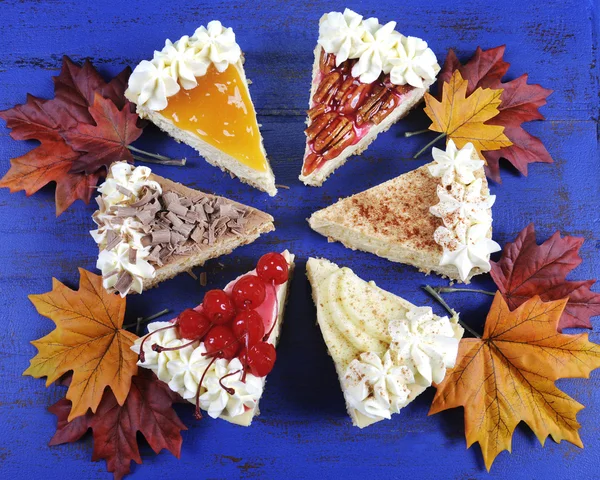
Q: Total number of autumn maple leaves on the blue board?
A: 8